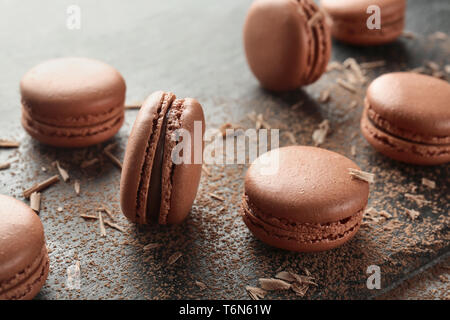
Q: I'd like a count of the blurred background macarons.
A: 2